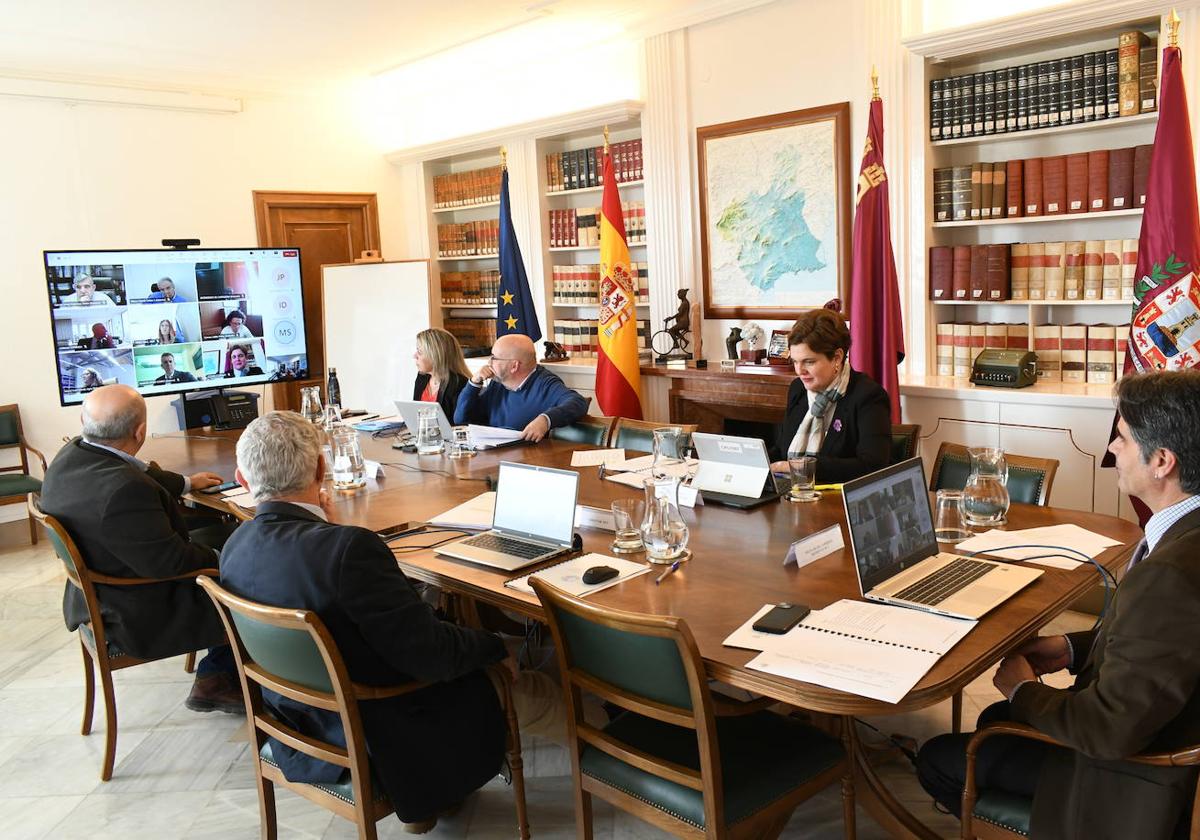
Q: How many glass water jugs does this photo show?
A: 6